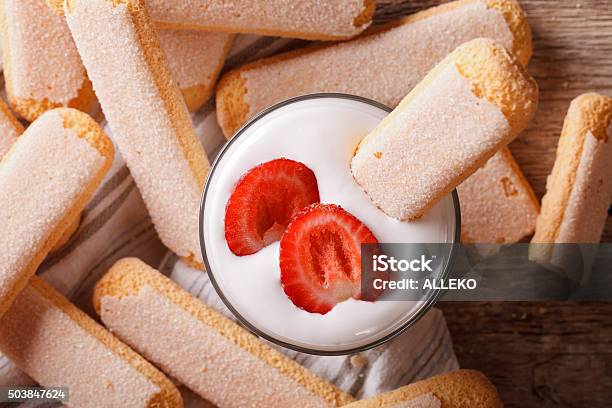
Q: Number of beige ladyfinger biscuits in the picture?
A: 13